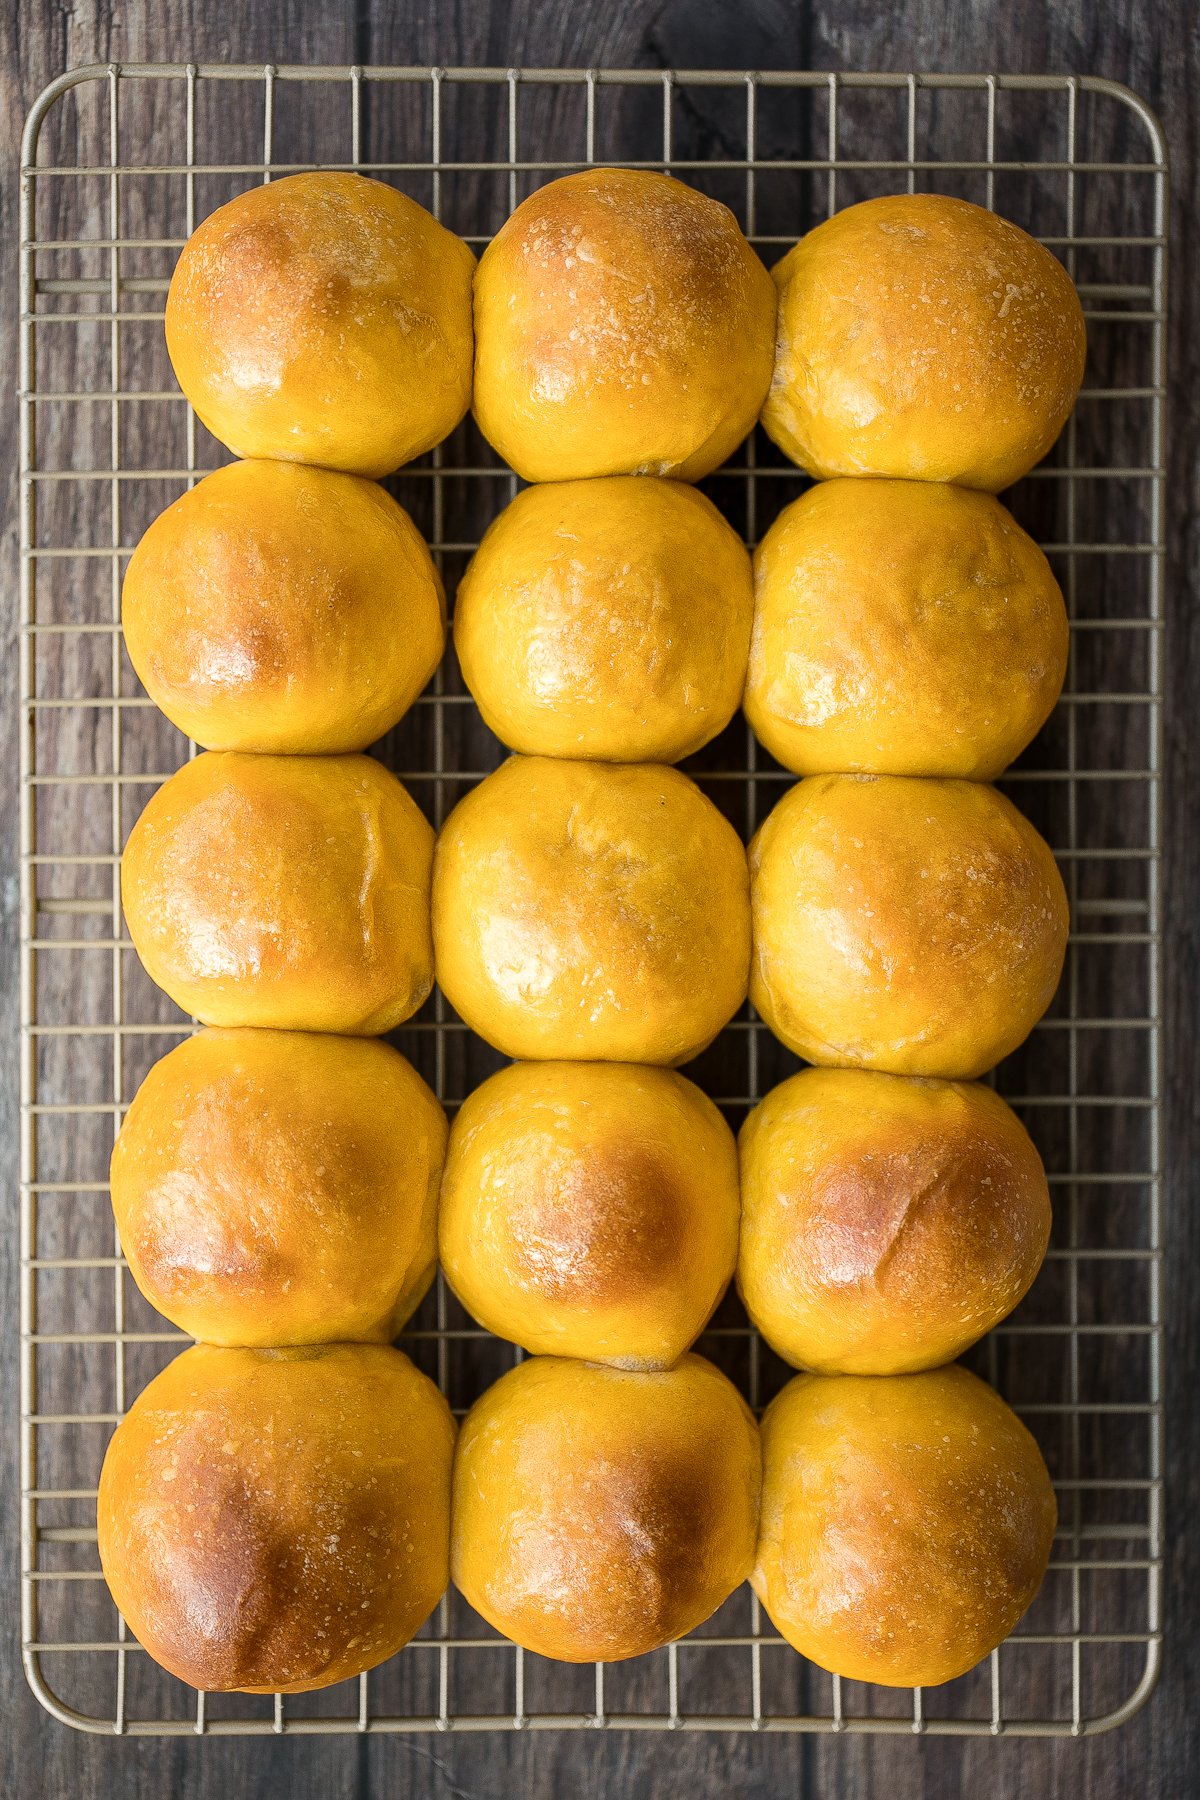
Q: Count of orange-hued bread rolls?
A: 15